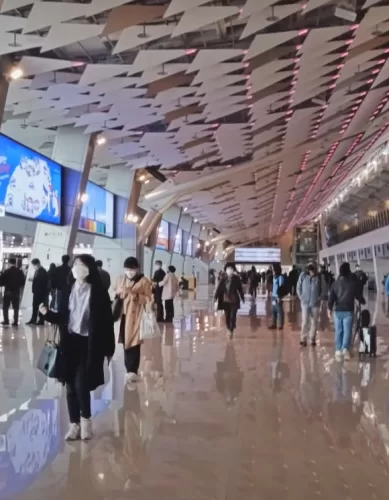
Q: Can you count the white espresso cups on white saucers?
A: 0